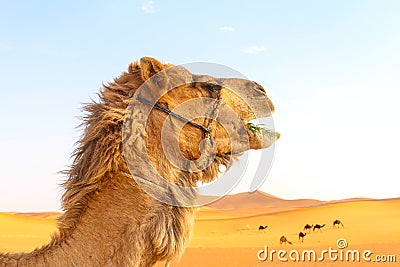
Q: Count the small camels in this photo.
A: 6